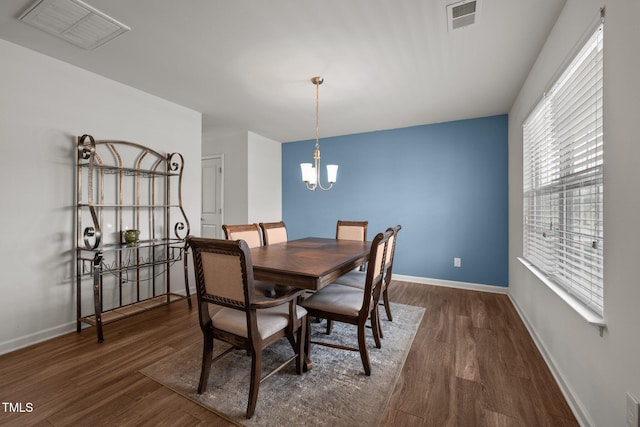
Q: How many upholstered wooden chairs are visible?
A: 6